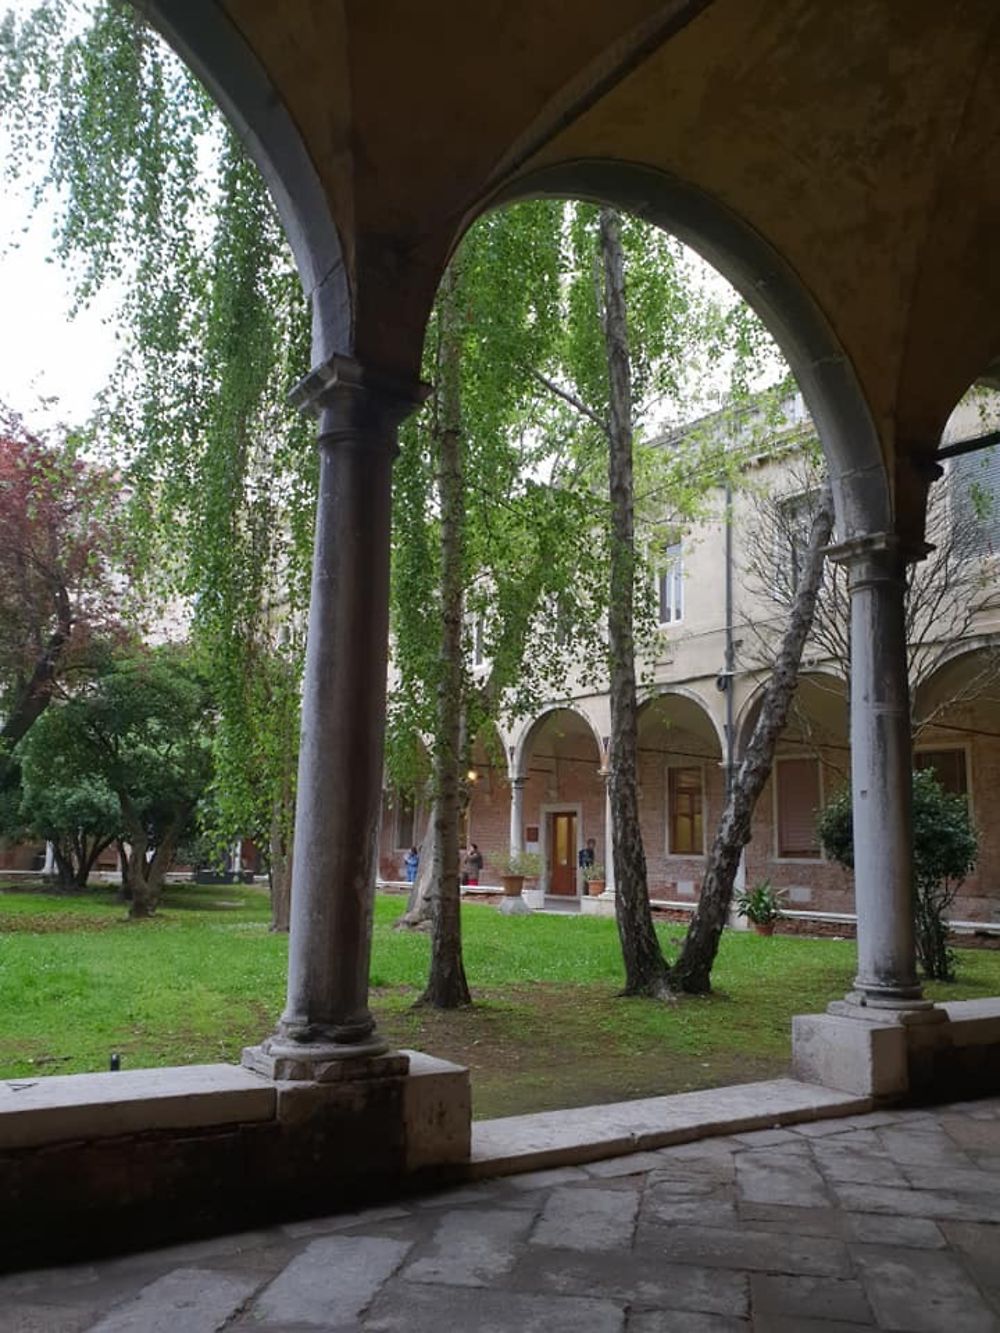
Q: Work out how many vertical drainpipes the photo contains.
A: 1